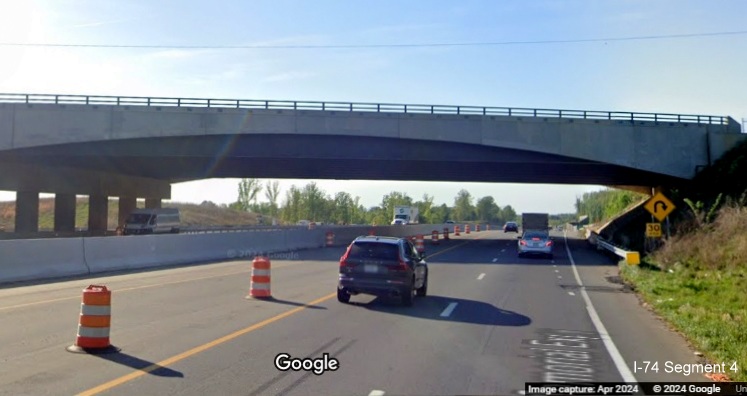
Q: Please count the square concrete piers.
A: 5